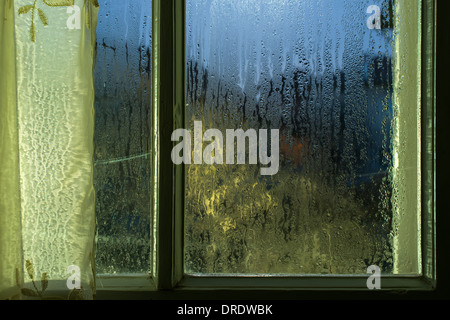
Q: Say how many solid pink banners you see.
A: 0